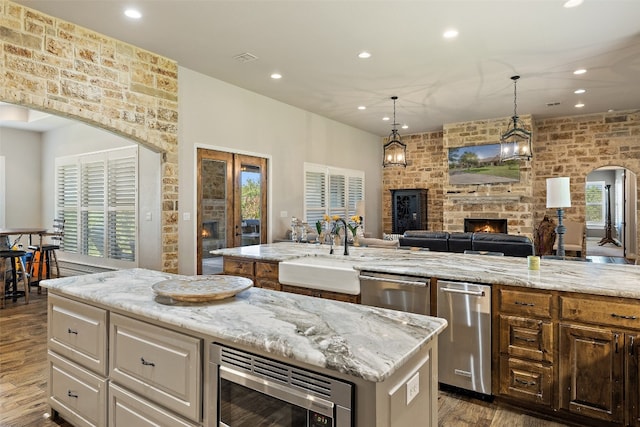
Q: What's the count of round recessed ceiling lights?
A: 11